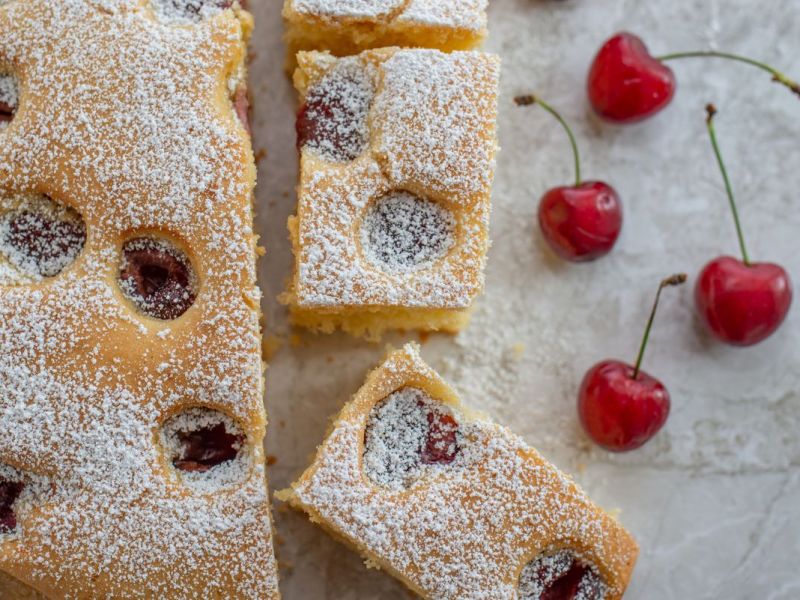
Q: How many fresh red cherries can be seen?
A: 4